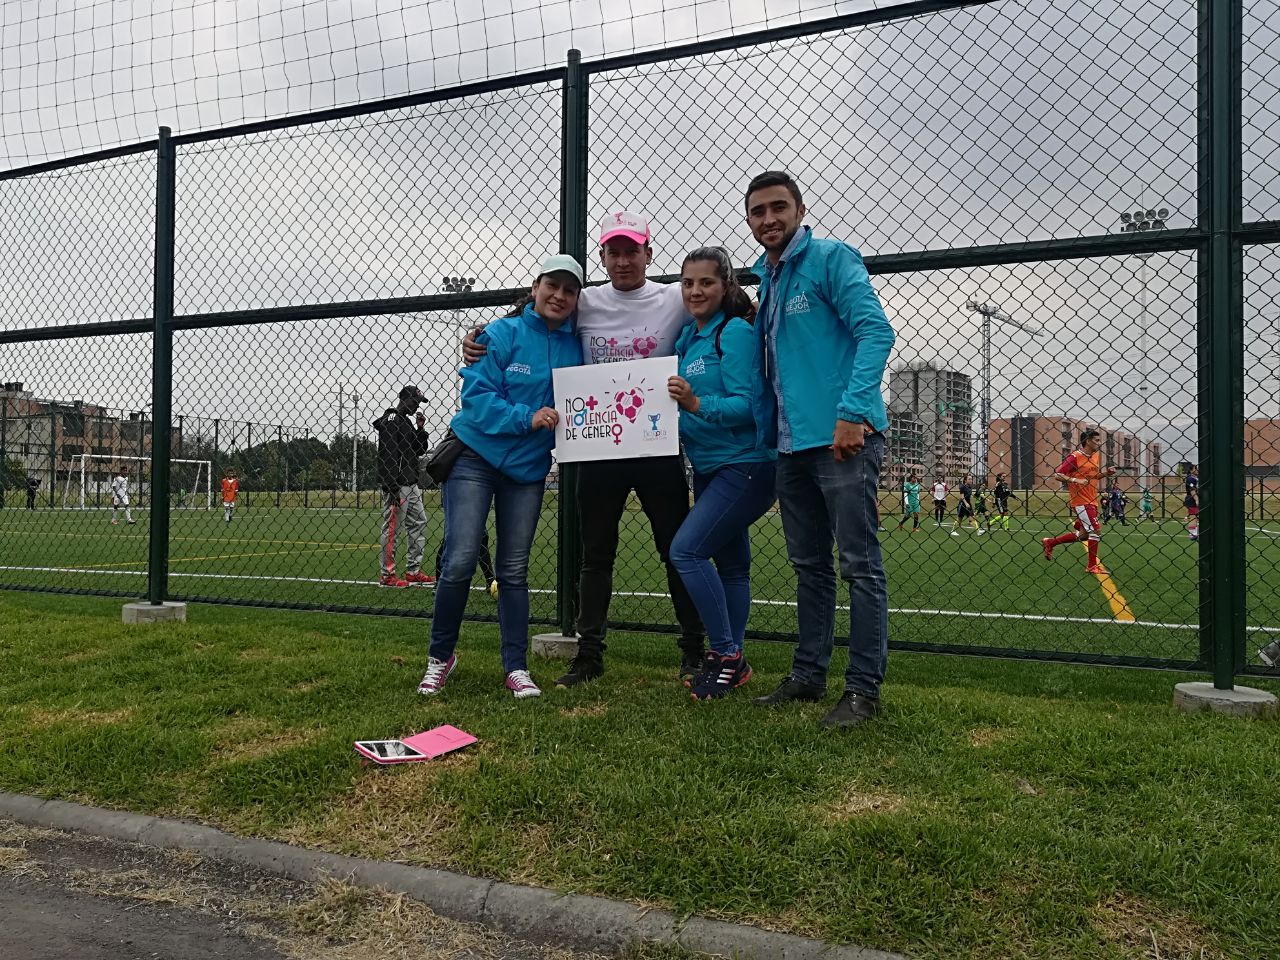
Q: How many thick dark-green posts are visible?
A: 3